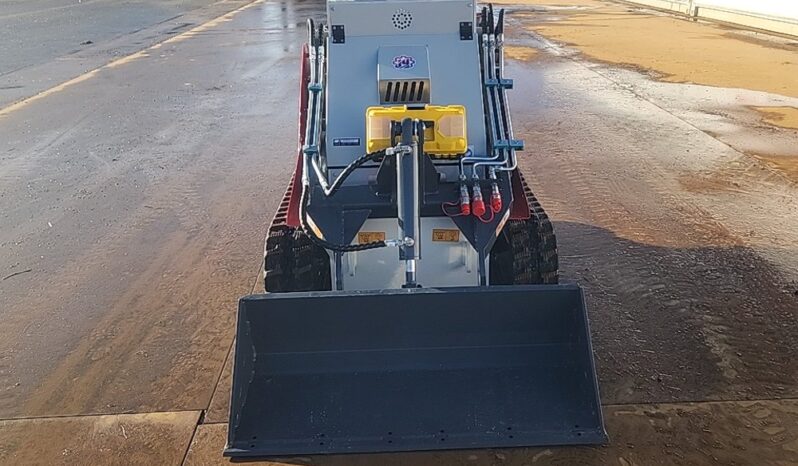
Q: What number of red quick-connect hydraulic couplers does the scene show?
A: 3